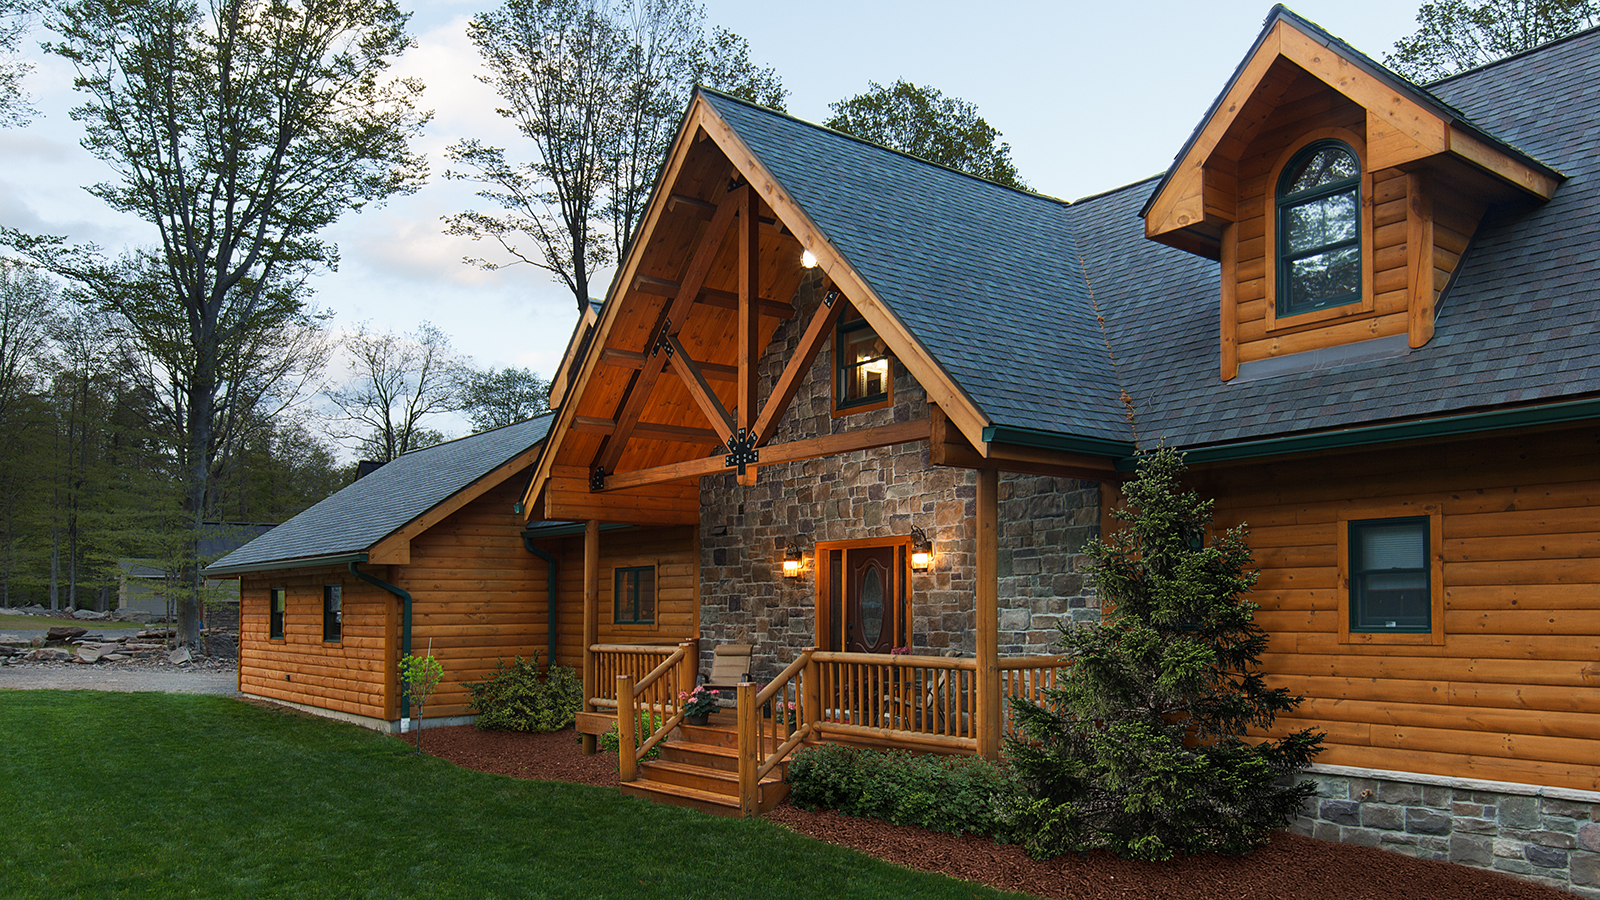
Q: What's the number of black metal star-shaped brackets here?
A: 1